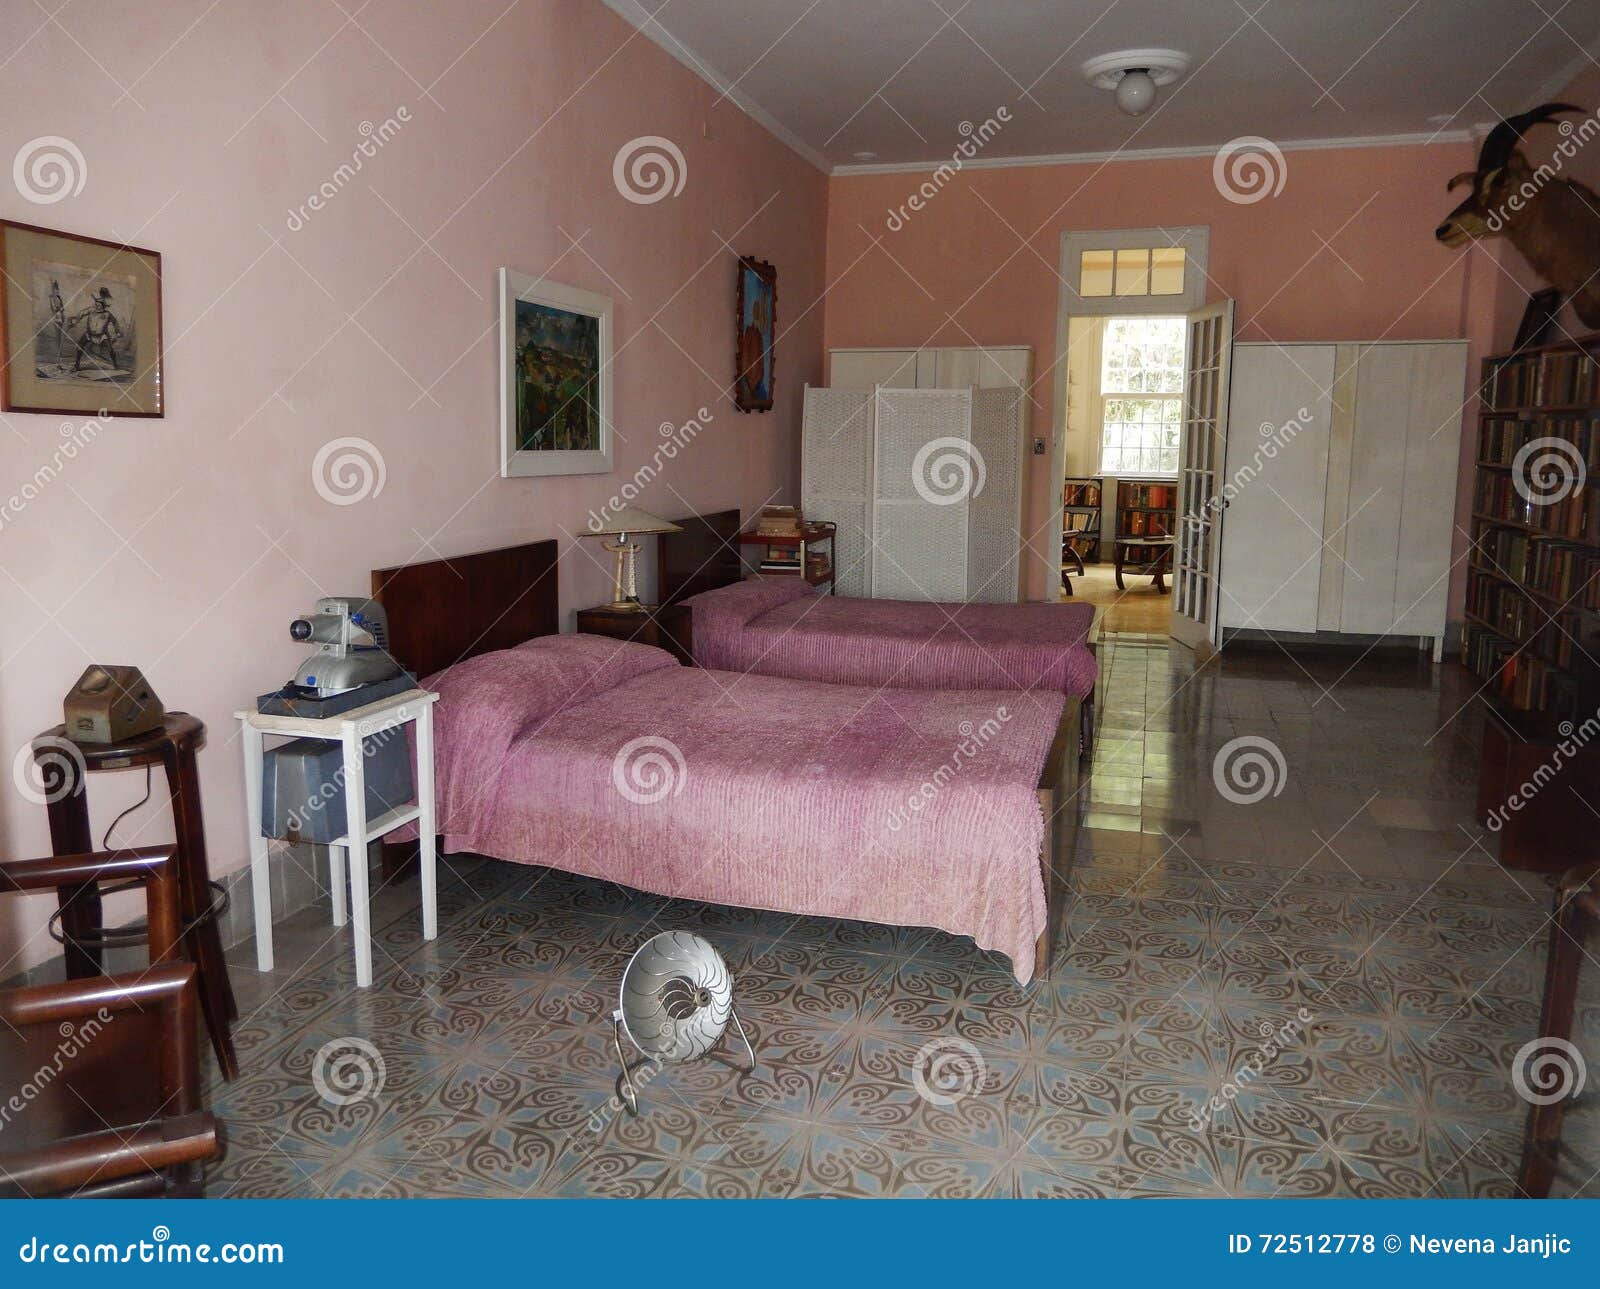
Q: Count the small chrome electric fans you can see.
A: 1